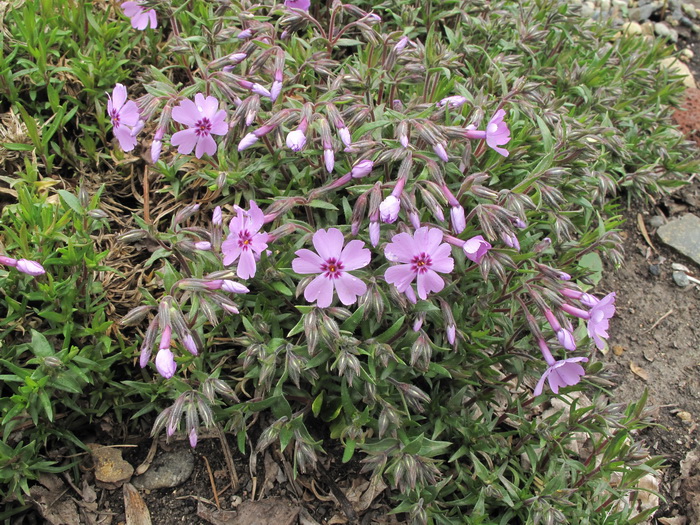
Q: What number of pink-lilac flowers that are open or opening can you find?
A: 11